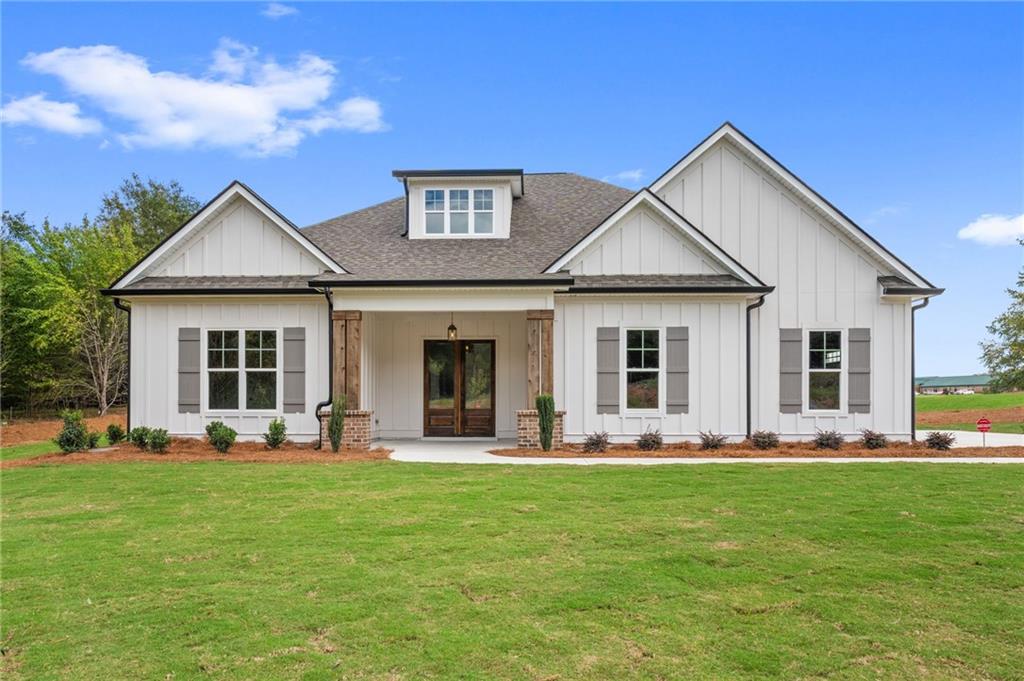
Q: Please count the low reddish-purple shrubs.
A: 7